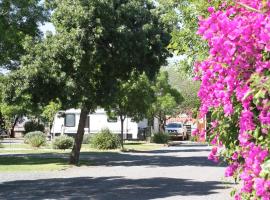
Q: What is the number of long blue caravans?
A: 0